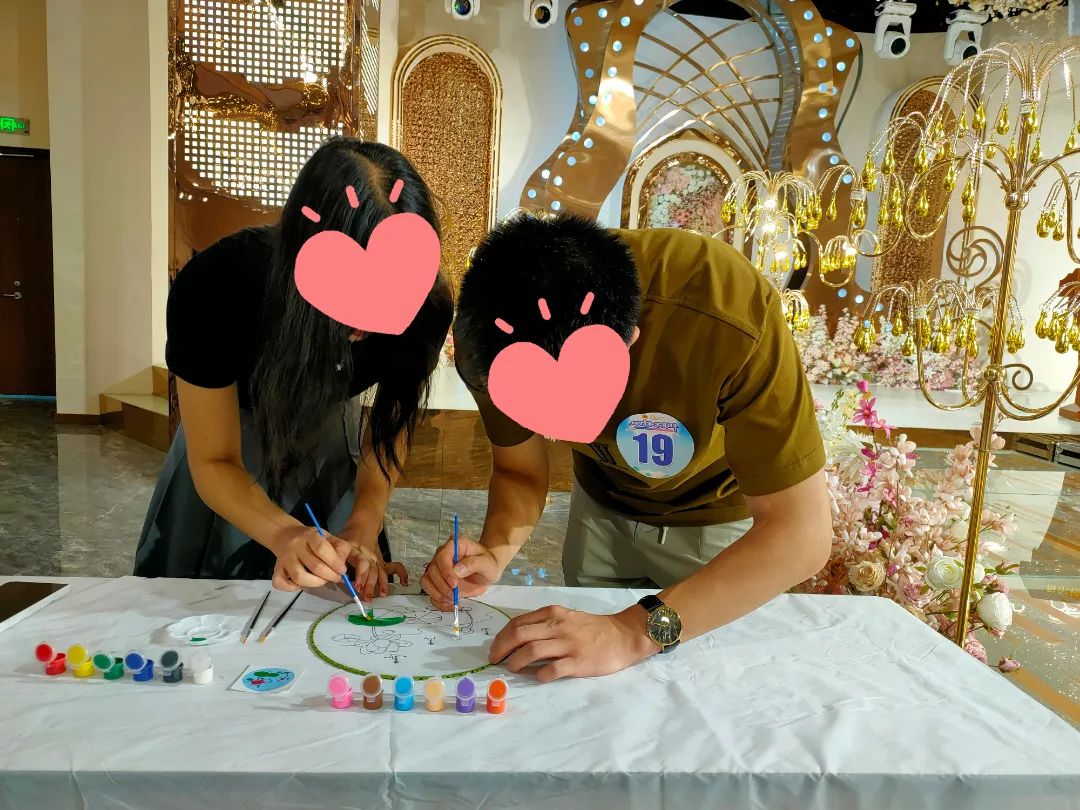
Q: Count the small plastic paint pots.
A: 12